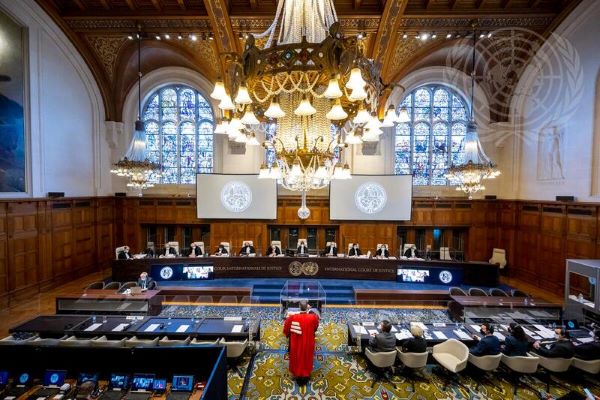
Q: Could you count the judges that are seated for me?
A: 11